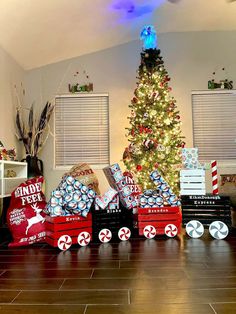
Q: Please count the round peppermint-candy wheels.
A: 8